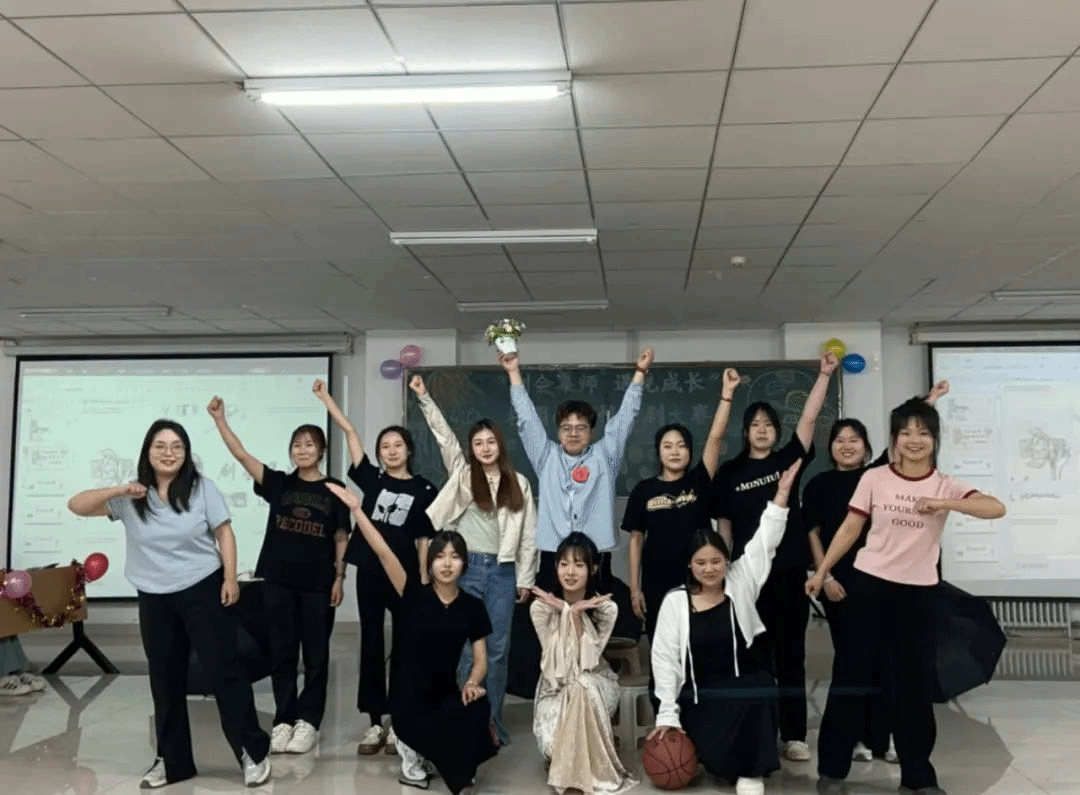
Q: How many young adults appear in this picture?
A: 12